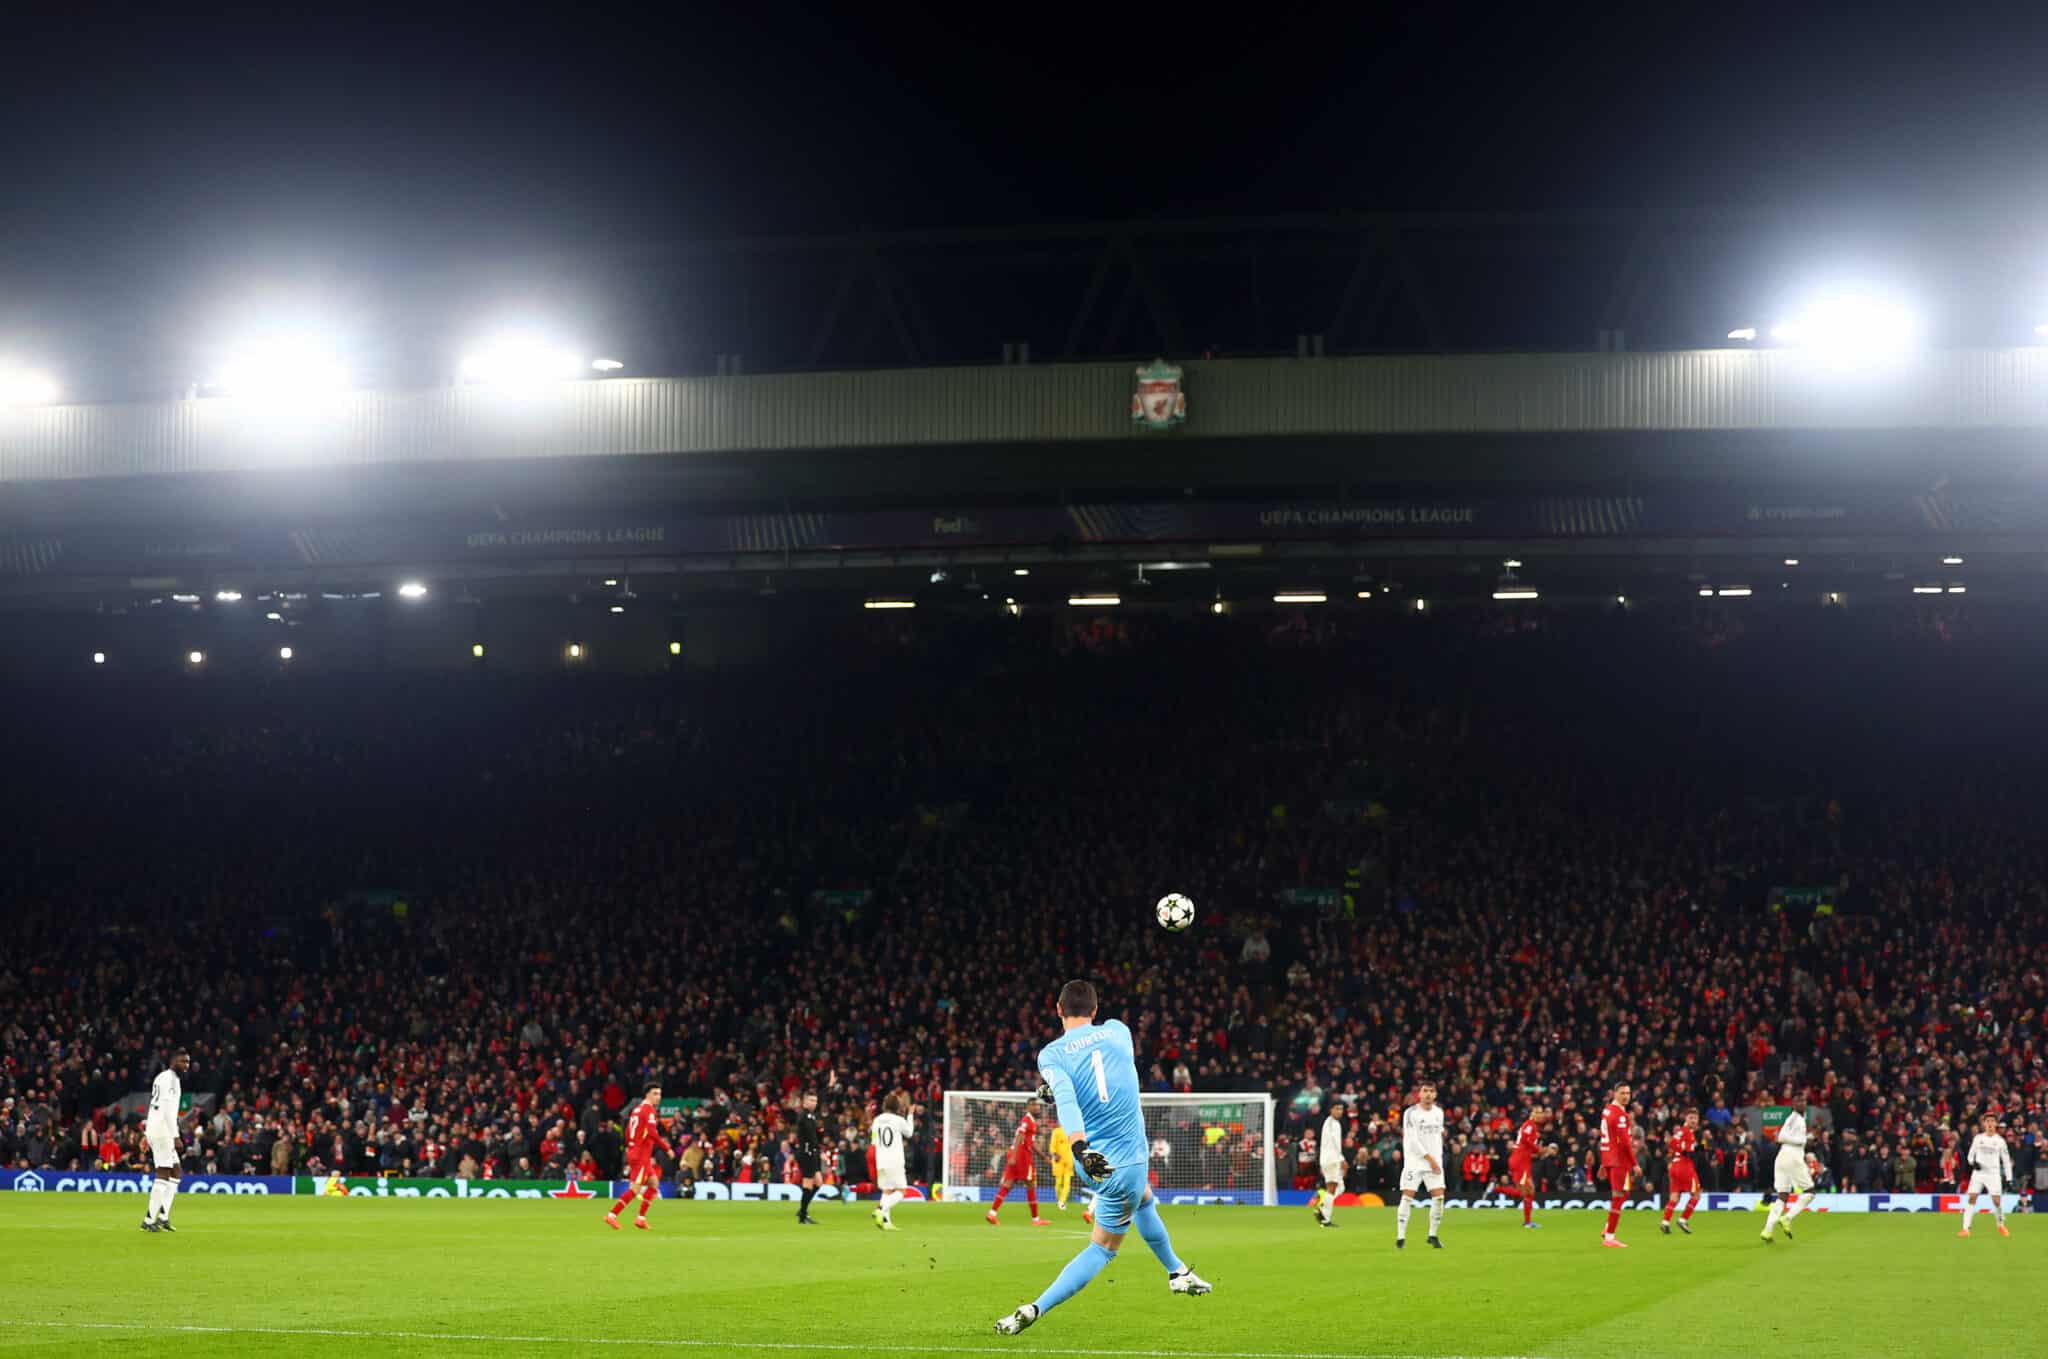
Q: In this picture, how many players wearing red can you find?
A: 5